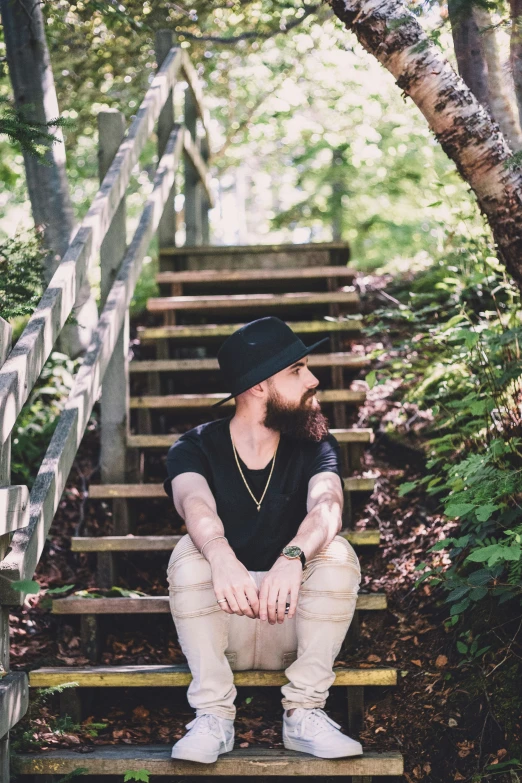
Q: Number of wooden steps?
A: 12